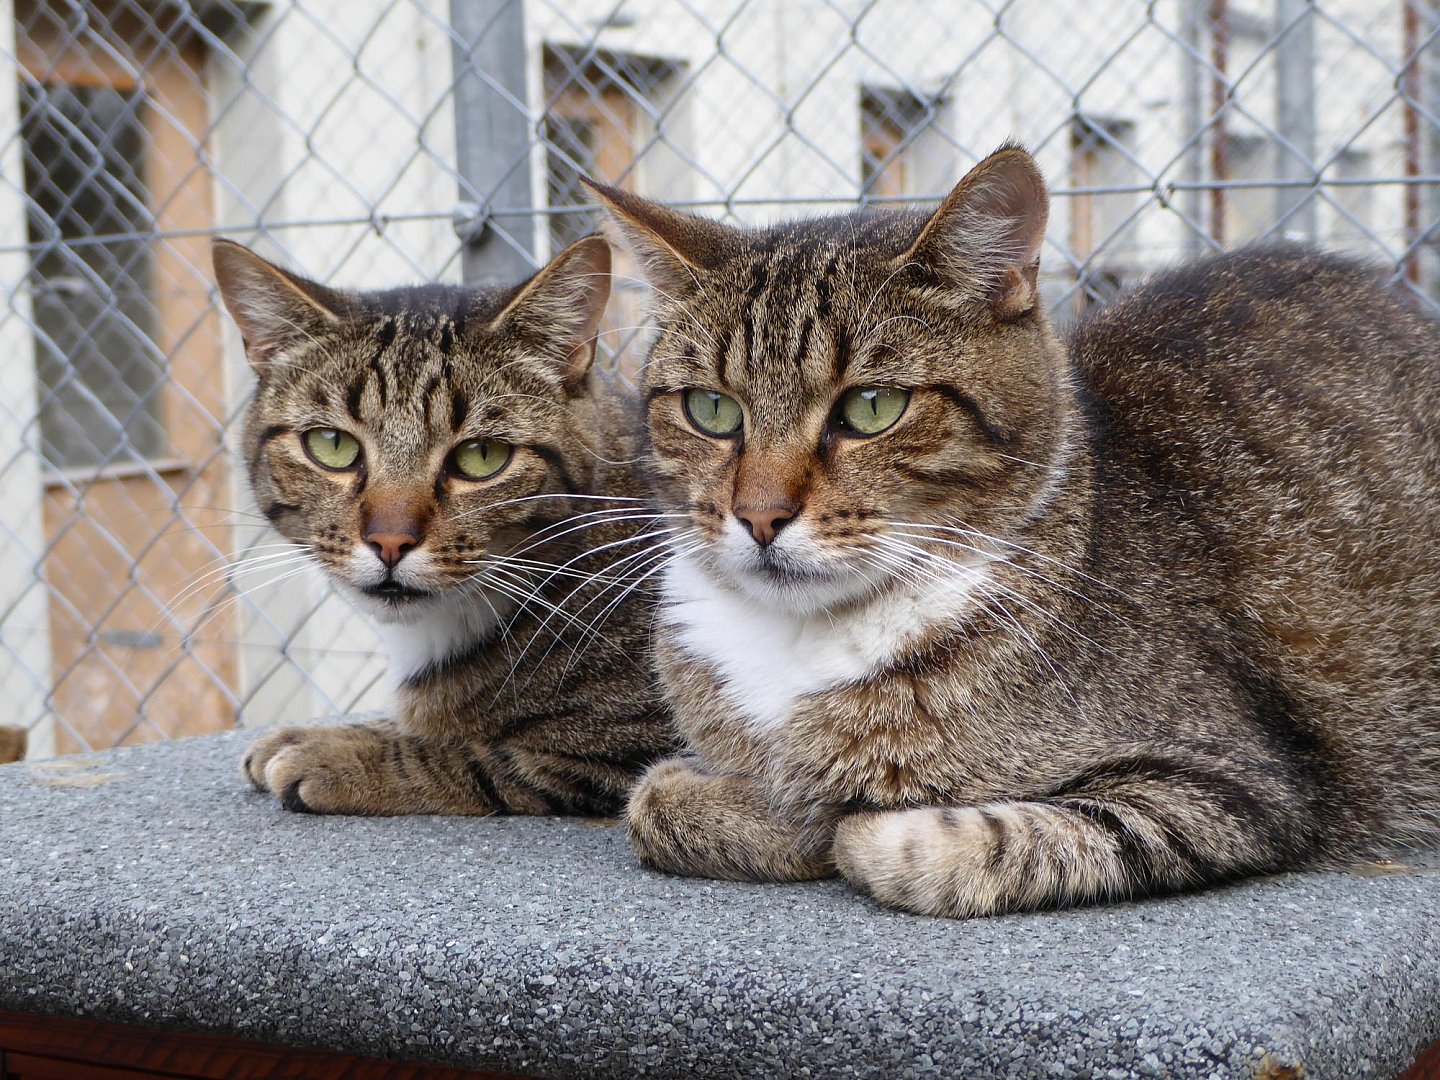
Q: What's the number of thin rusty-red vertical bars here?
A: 2